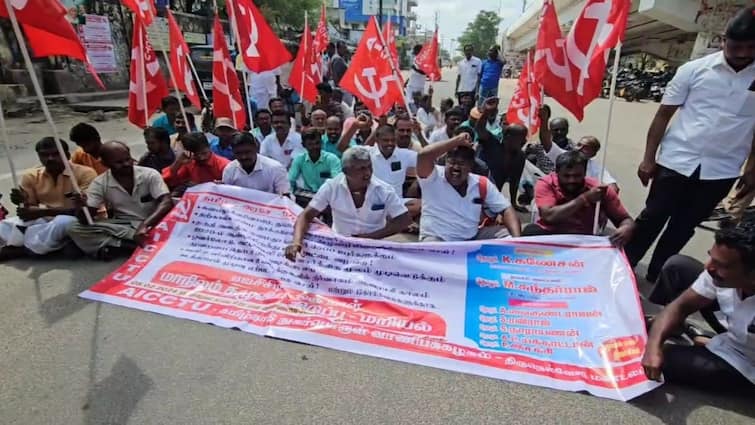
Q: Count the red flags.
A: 14